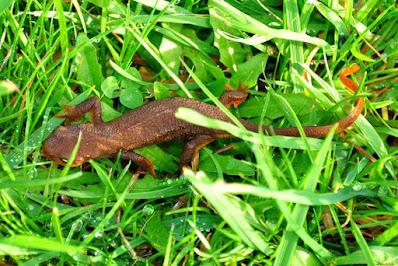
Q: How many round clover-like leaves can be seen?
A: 3